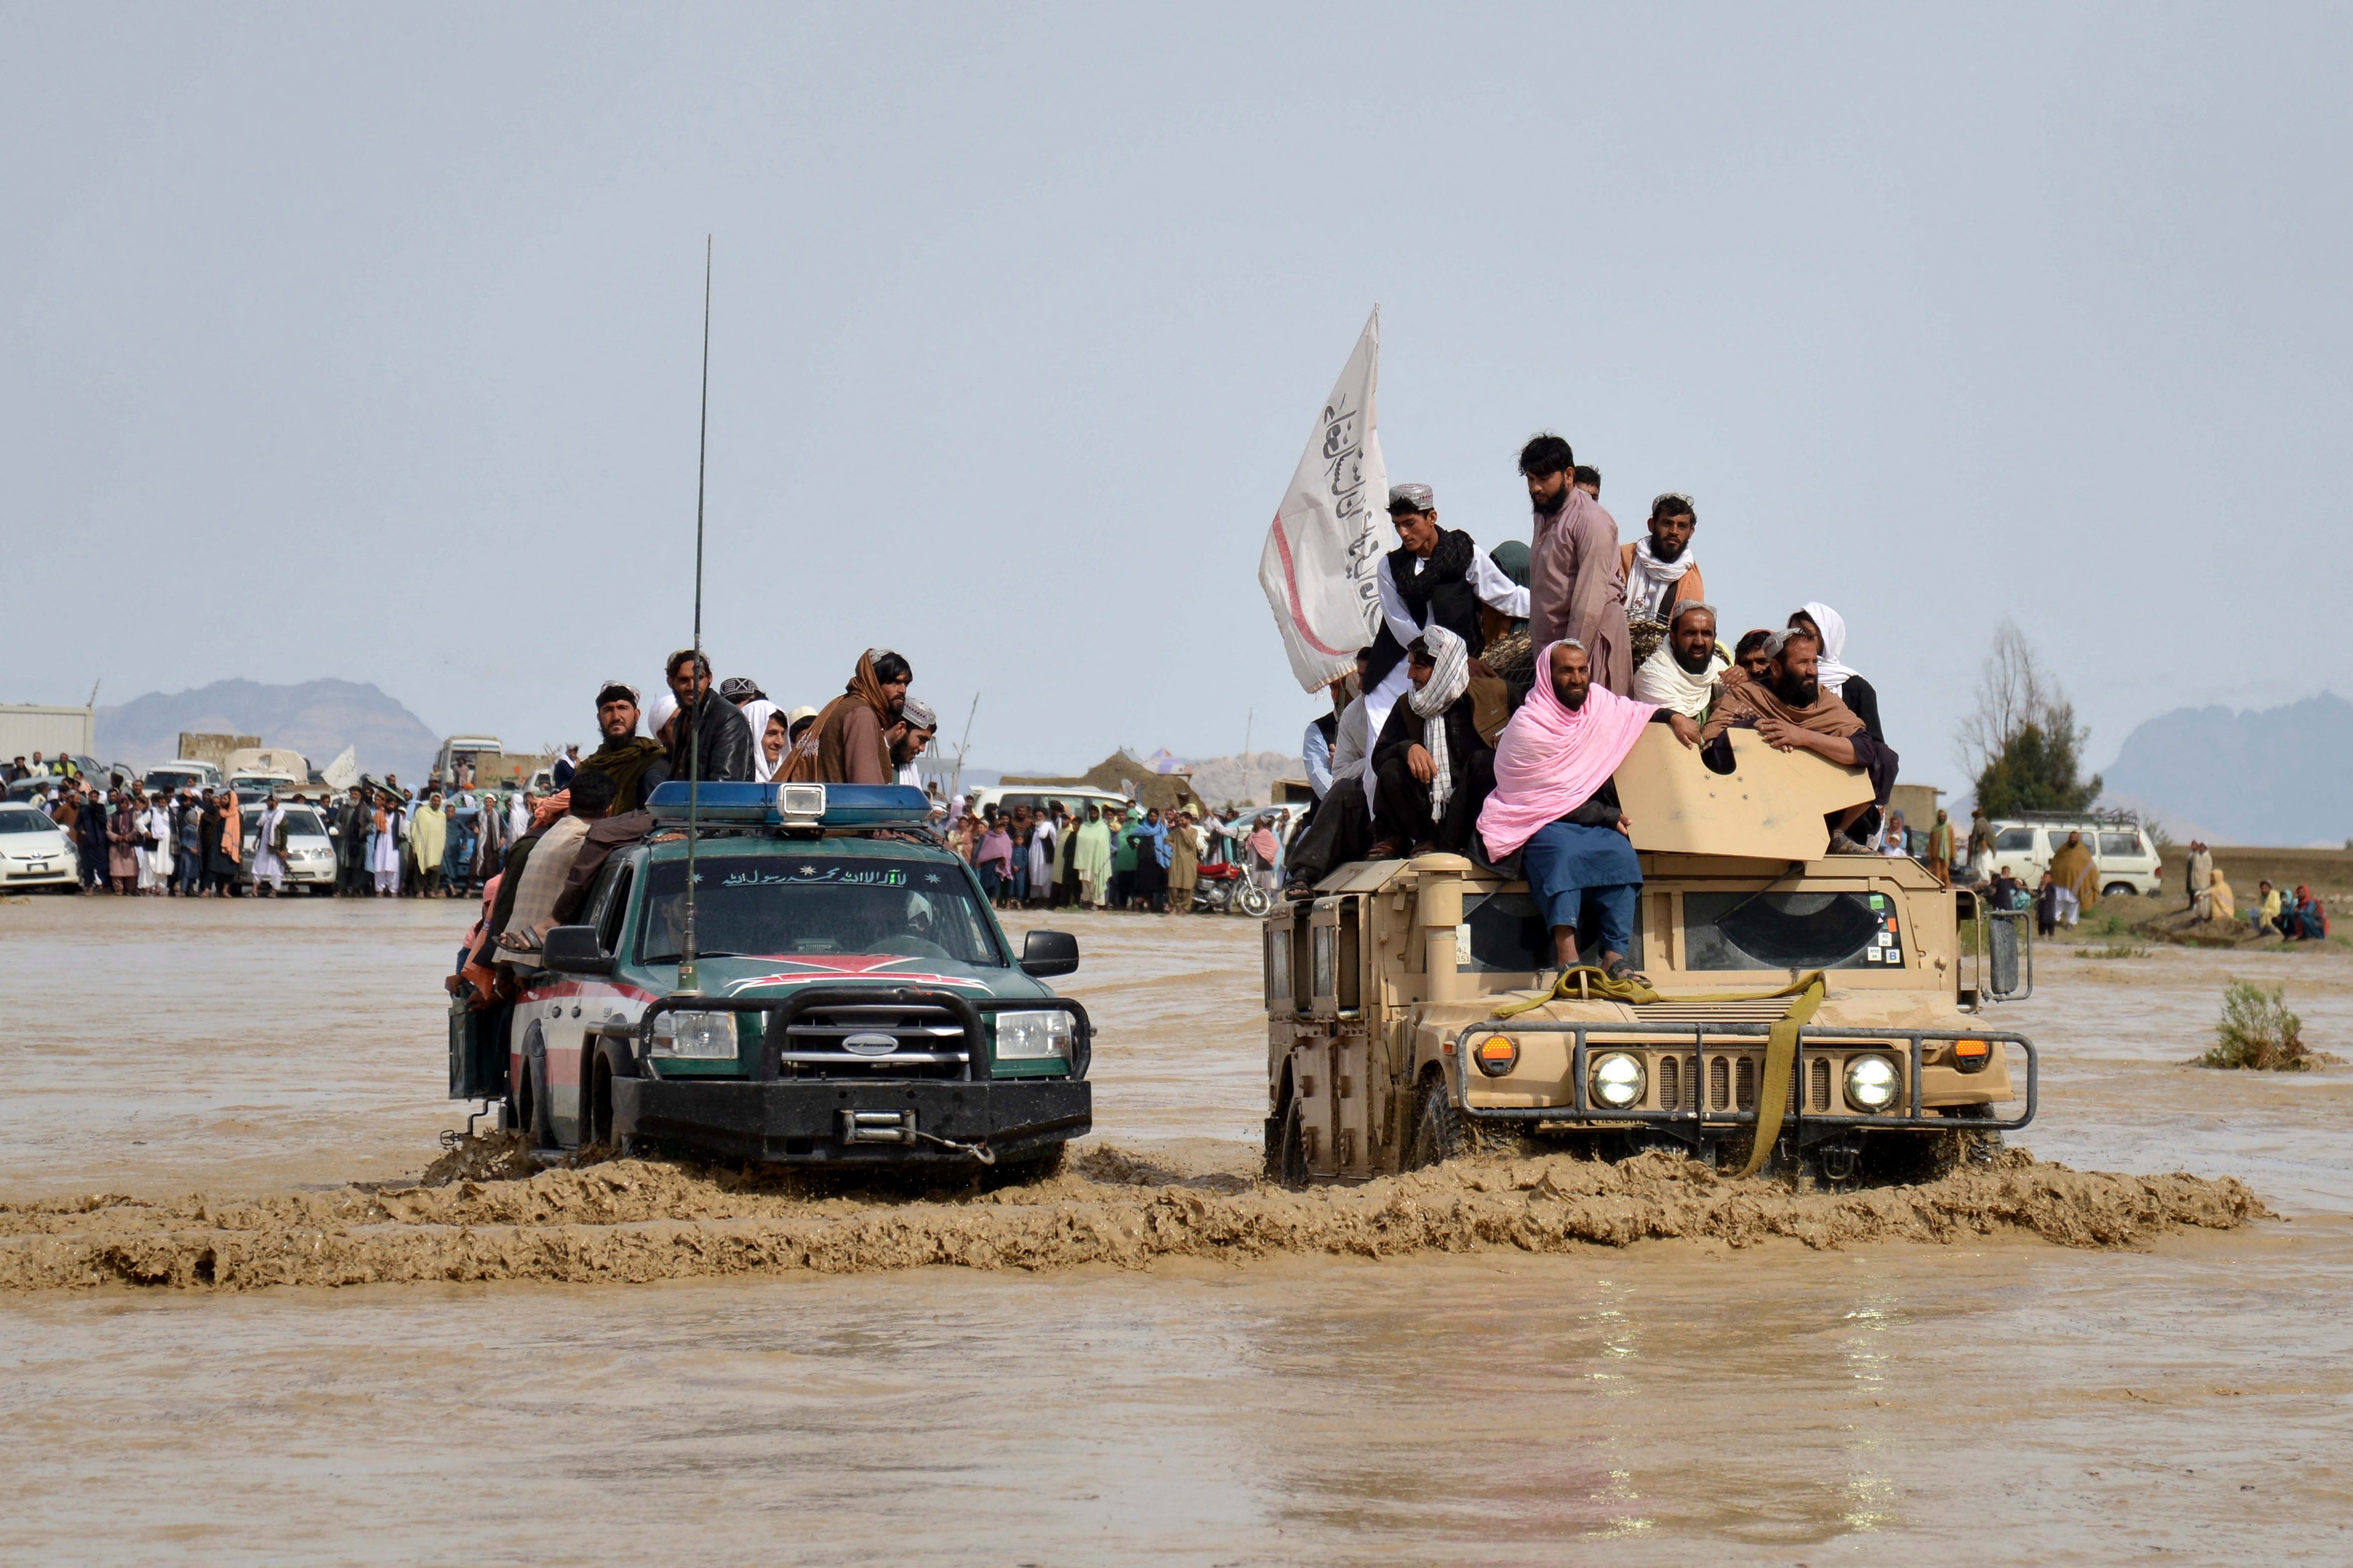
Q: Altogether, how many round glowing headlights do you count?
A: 2